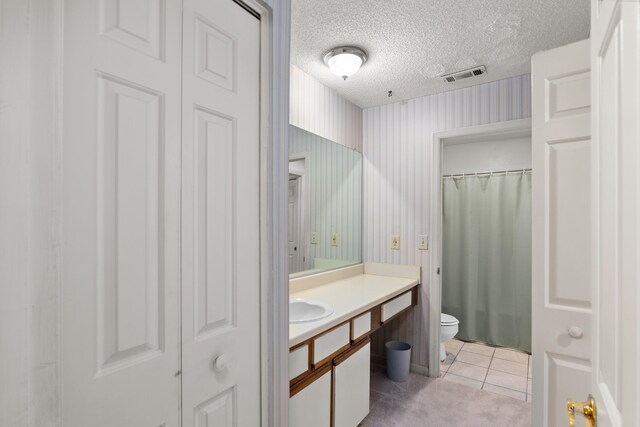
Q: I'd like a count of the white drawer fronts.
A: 4